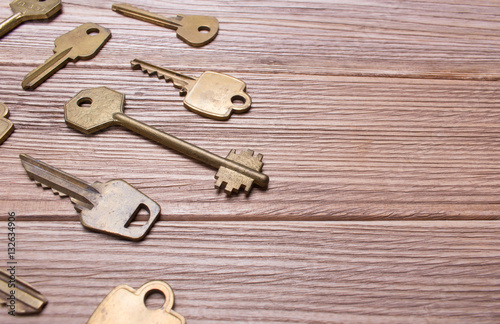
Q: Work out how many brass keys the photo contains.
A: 9